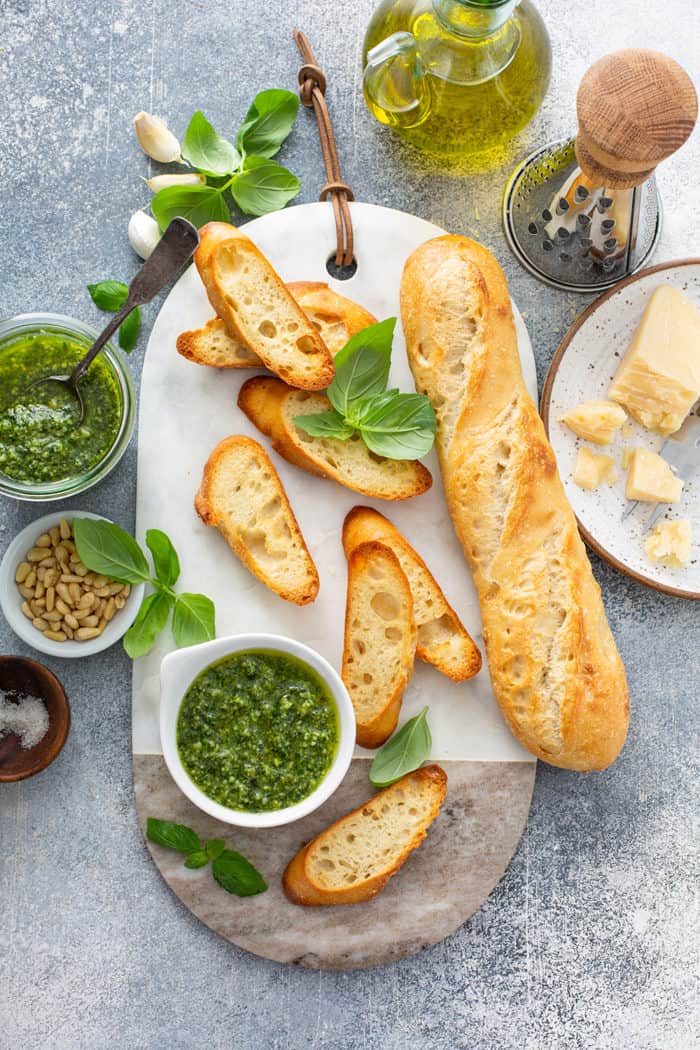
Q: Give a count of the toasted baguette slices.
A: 7